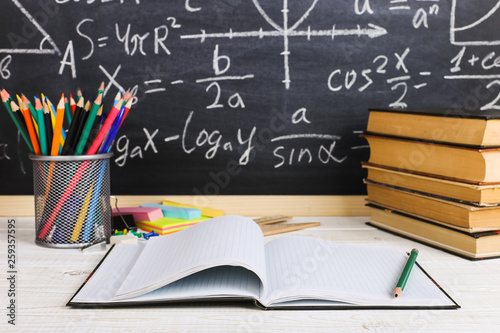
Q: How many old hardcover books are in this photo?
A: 5